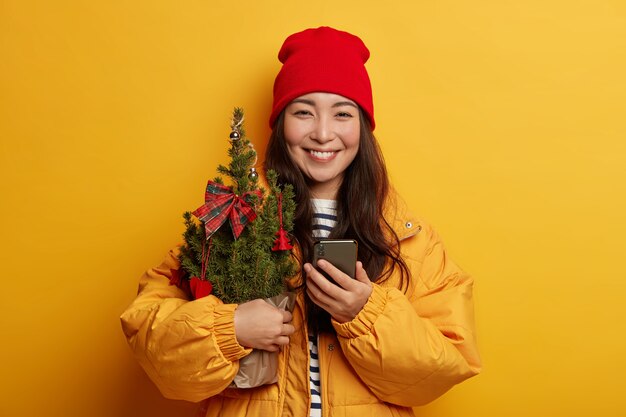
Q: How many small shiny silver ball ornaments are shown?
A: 2